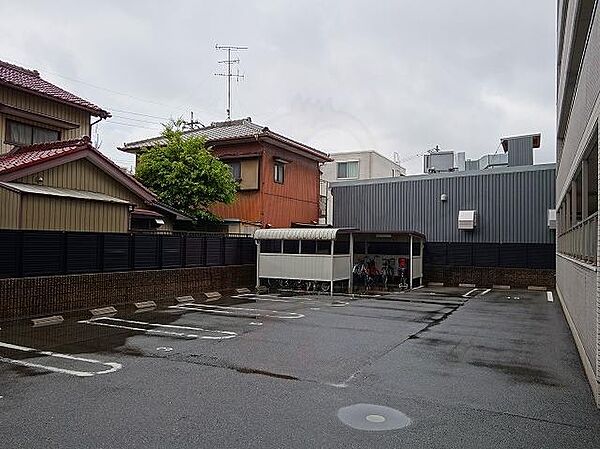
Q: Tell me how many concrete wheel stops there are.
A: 10